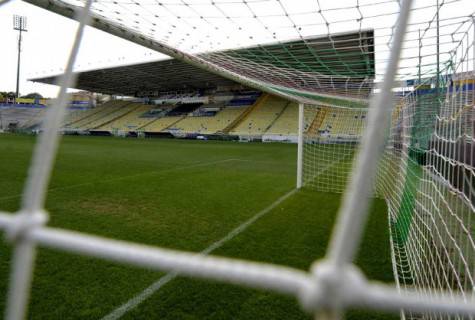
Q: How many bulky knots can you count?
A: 2